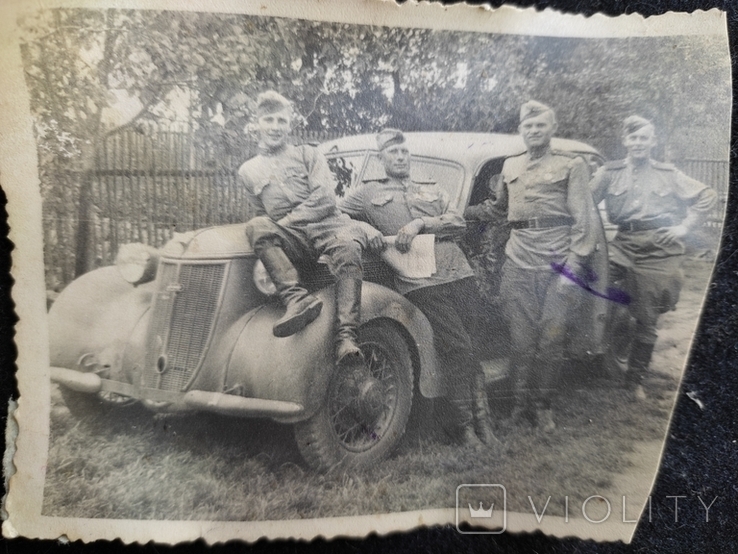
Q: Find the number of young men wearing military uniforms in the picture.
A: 4